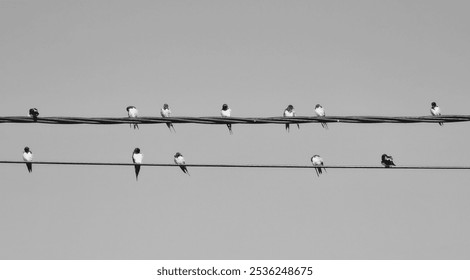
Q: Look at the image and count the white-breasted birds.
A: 10